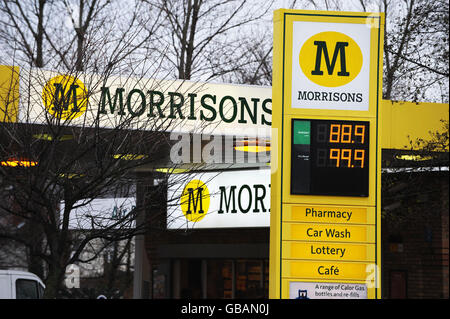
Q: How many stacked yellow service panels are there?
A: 4